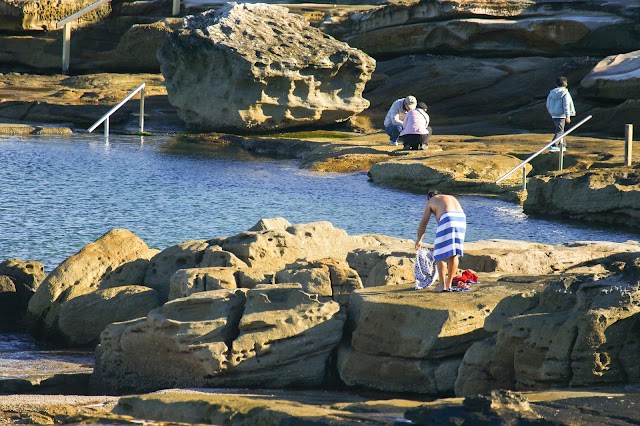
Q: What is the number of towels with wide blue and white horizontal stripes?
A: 1